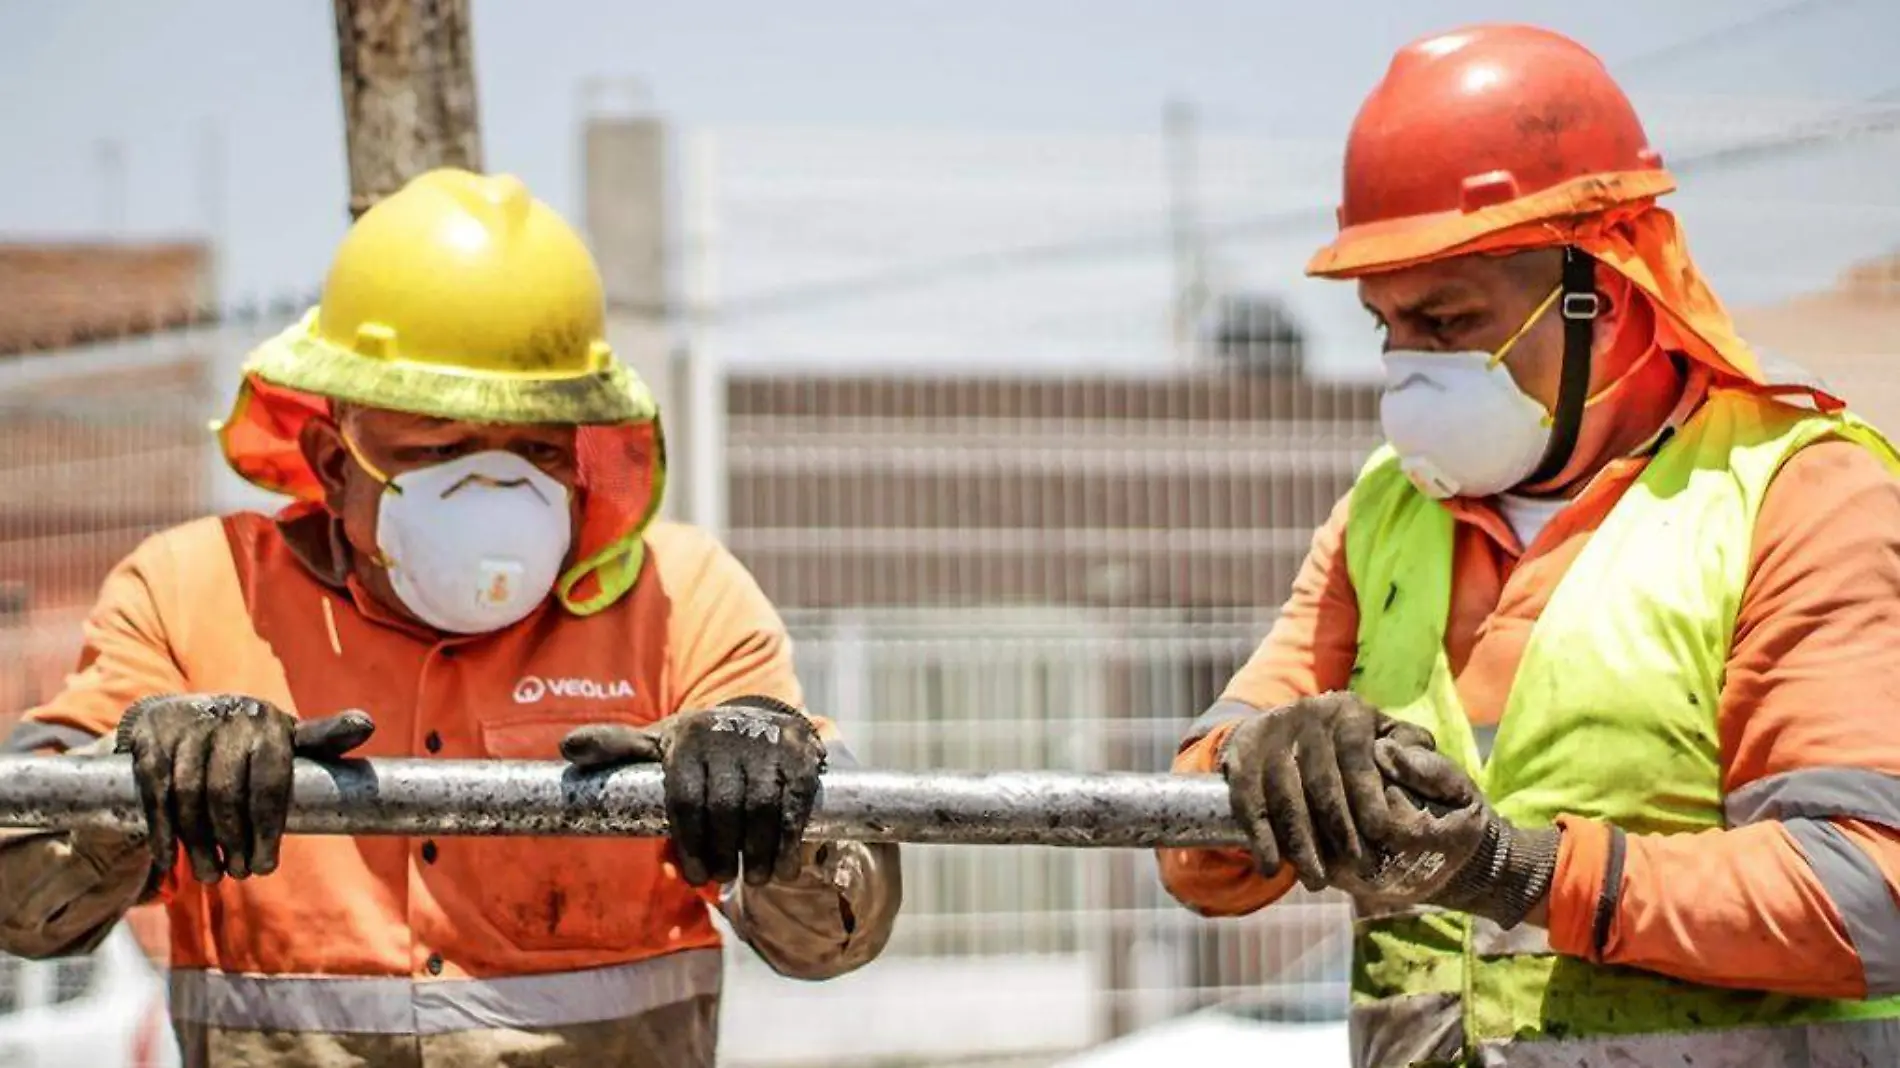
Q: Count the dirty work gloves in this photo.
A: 4